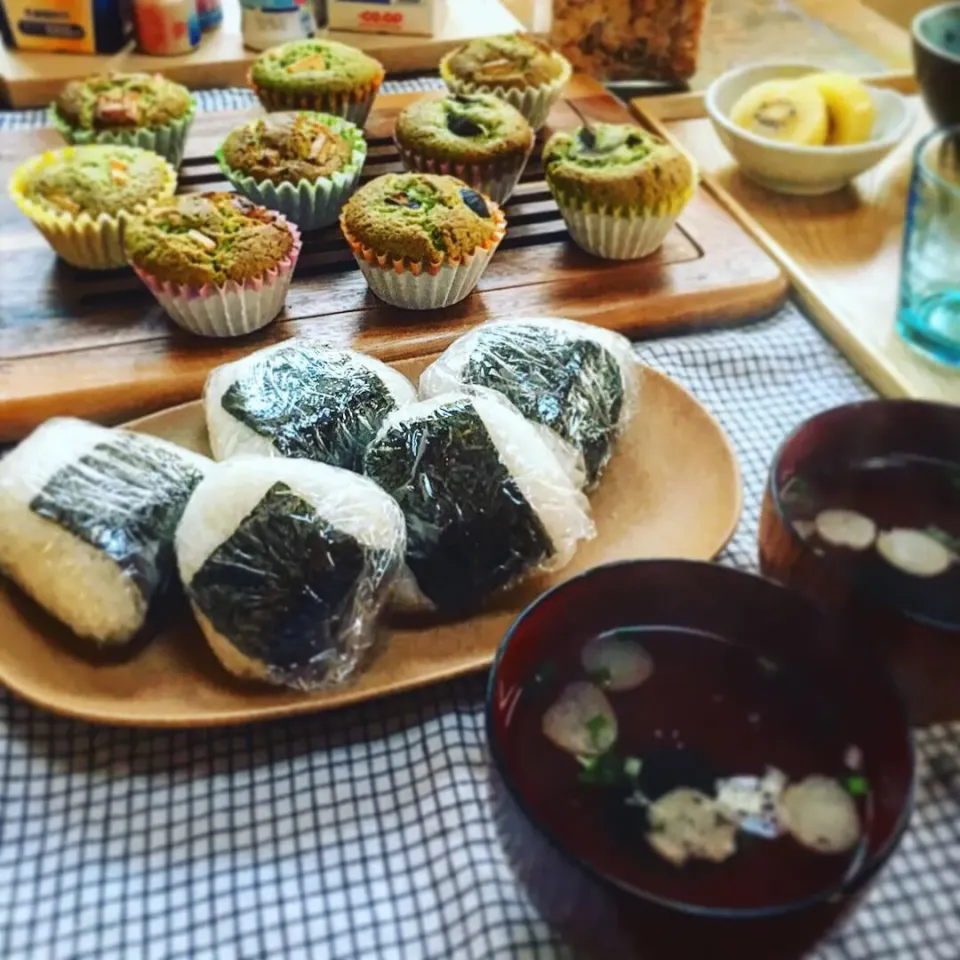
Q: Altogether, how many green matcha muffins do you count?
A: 9